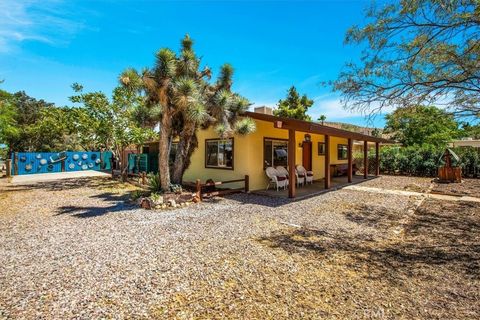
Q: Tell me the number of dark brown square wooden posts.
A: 5